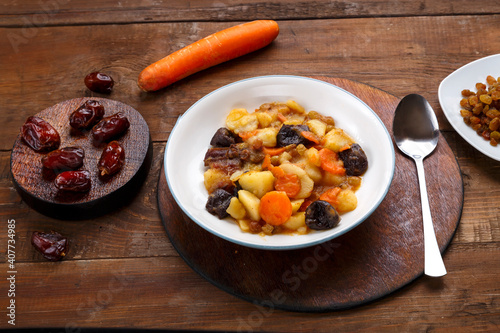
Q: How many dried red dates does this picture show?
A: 8